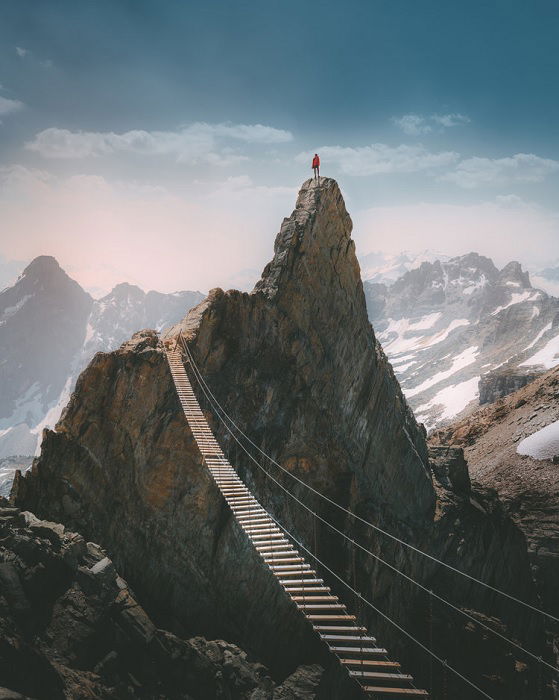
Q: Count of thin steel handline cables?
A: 3